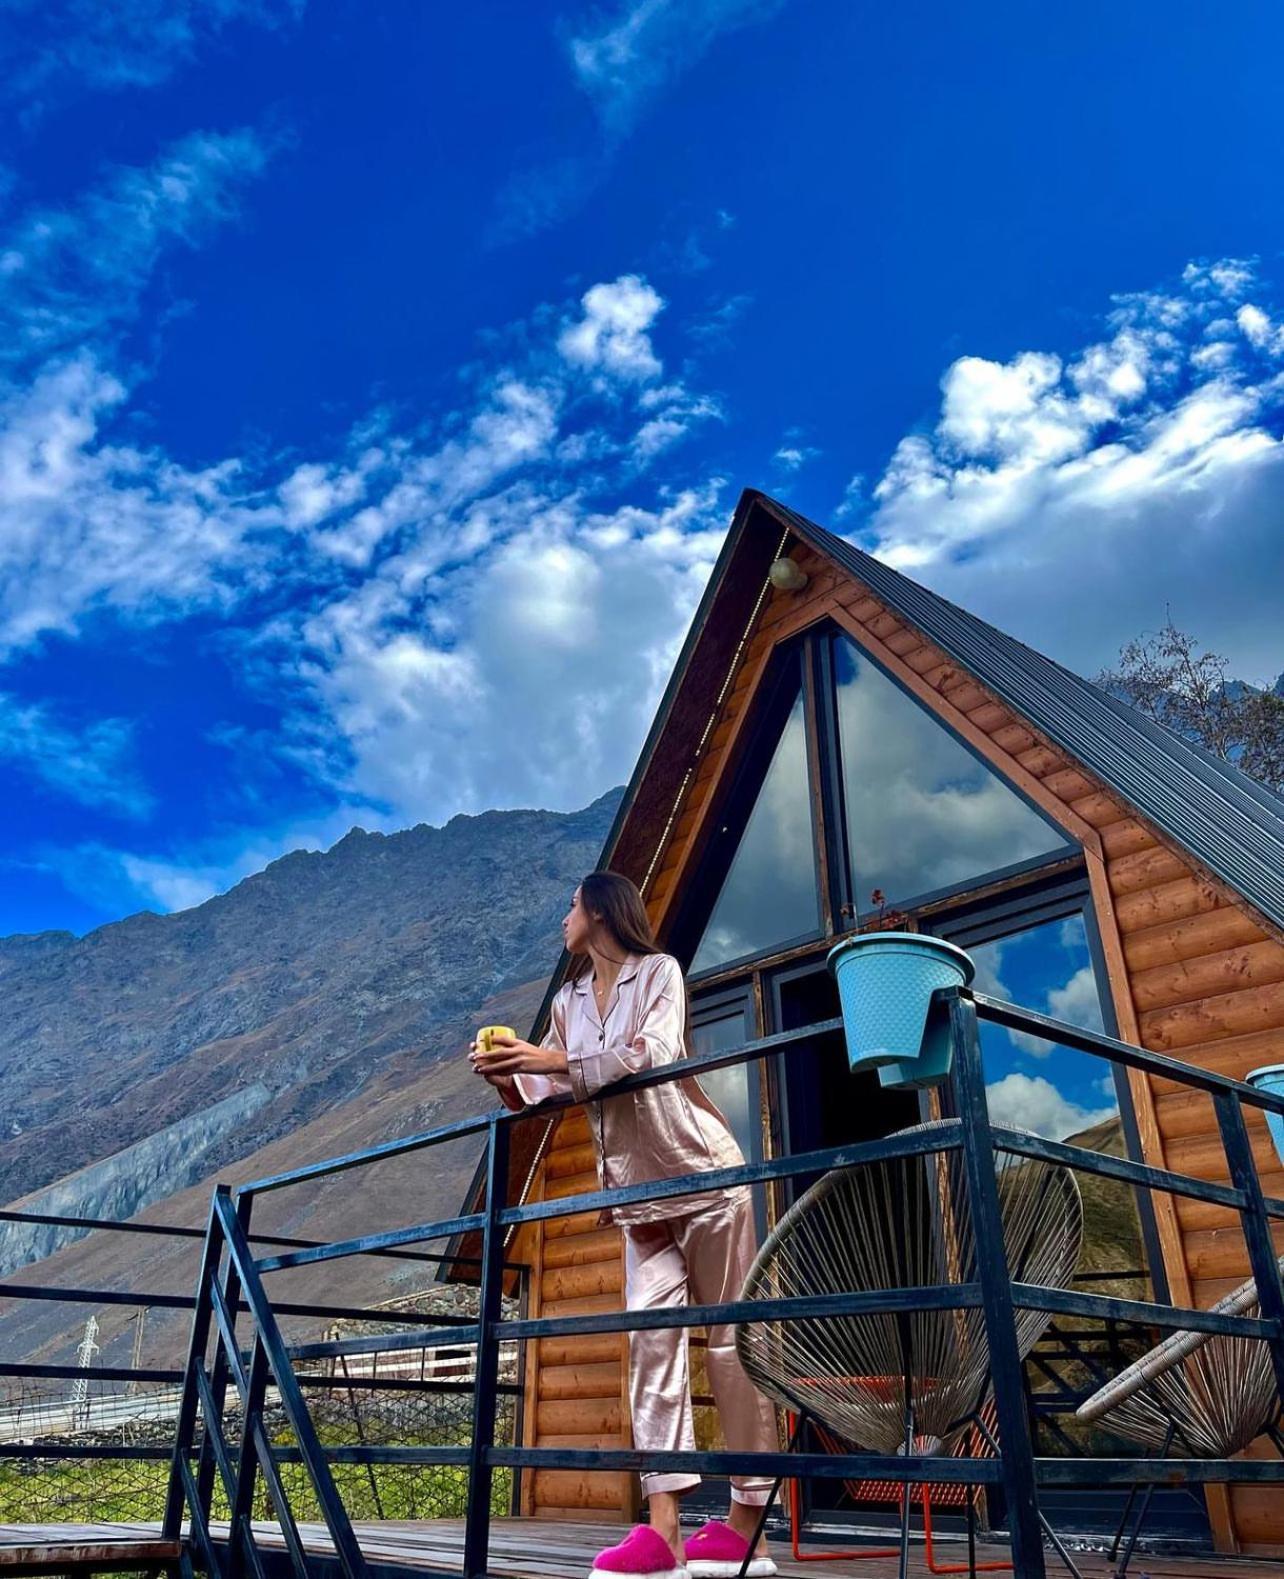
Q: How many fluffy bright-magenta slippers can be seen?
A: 2